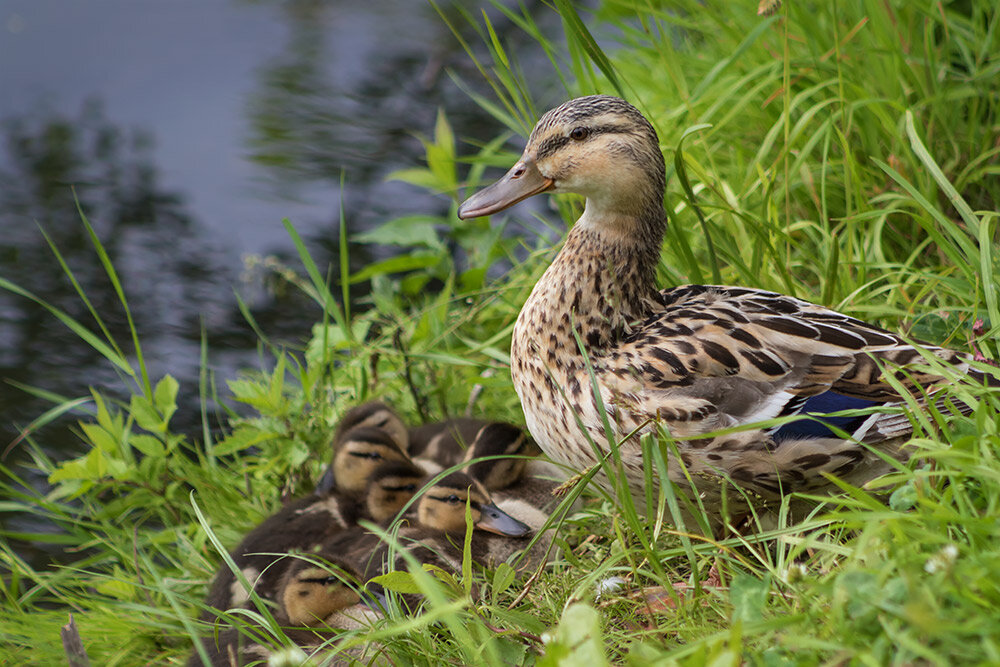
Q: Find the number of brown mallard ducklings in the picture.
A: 6